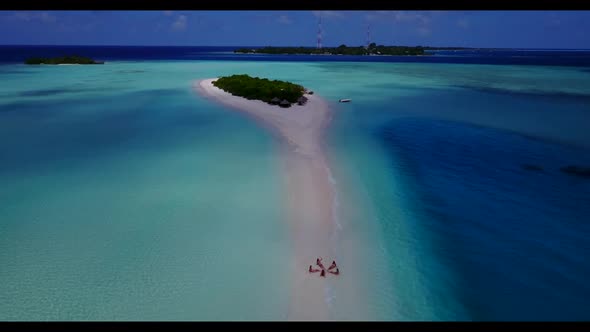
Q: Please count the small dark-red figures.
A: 5